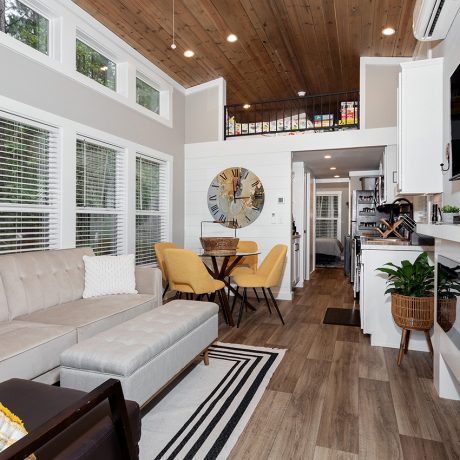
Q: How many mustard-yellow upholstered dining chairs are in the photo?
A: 4